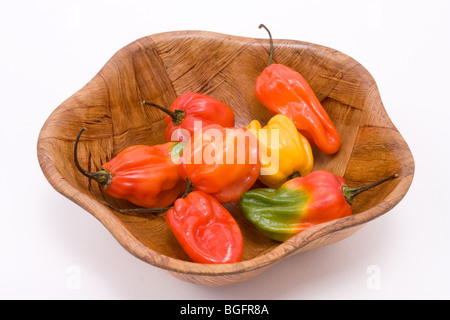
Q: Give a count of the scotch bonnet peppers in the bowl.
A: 7